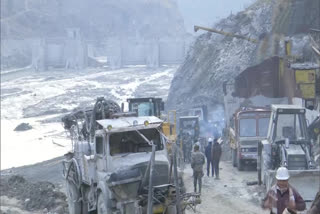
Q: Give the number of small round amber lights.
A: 2